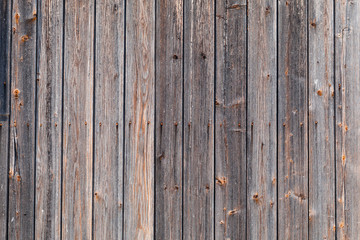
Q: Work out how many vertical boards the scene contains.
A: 13